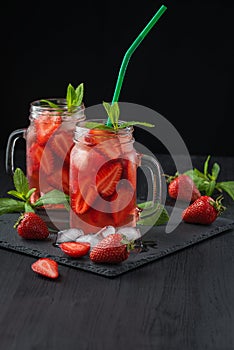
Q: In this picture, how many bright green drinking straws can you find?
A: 1